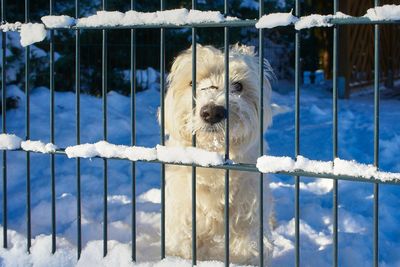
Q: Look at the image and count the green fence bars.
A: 13